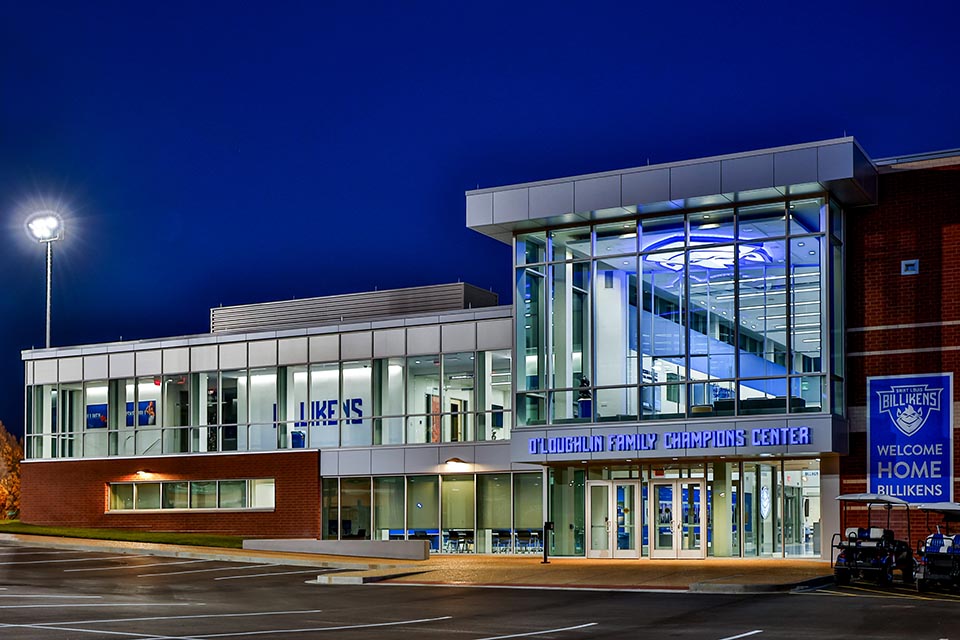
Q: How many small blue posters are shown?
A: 2